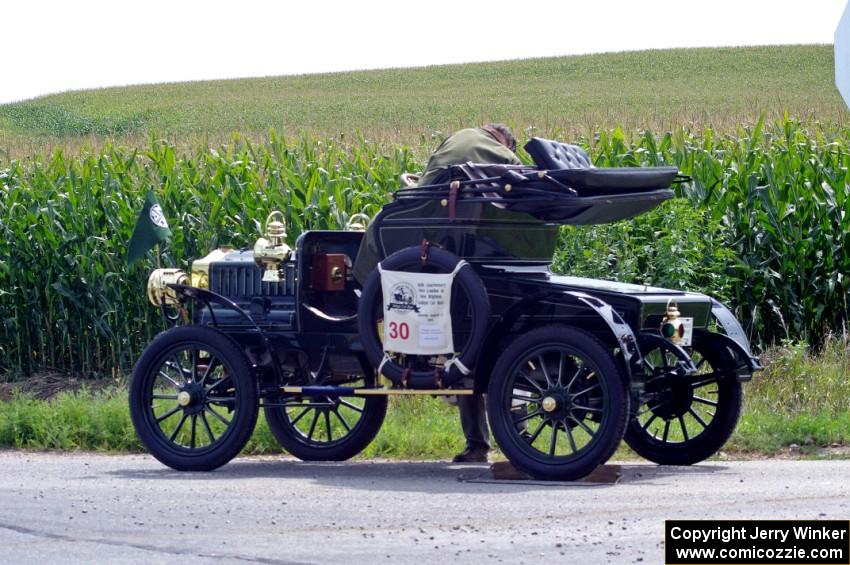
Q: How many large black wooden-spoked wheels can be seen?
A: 4